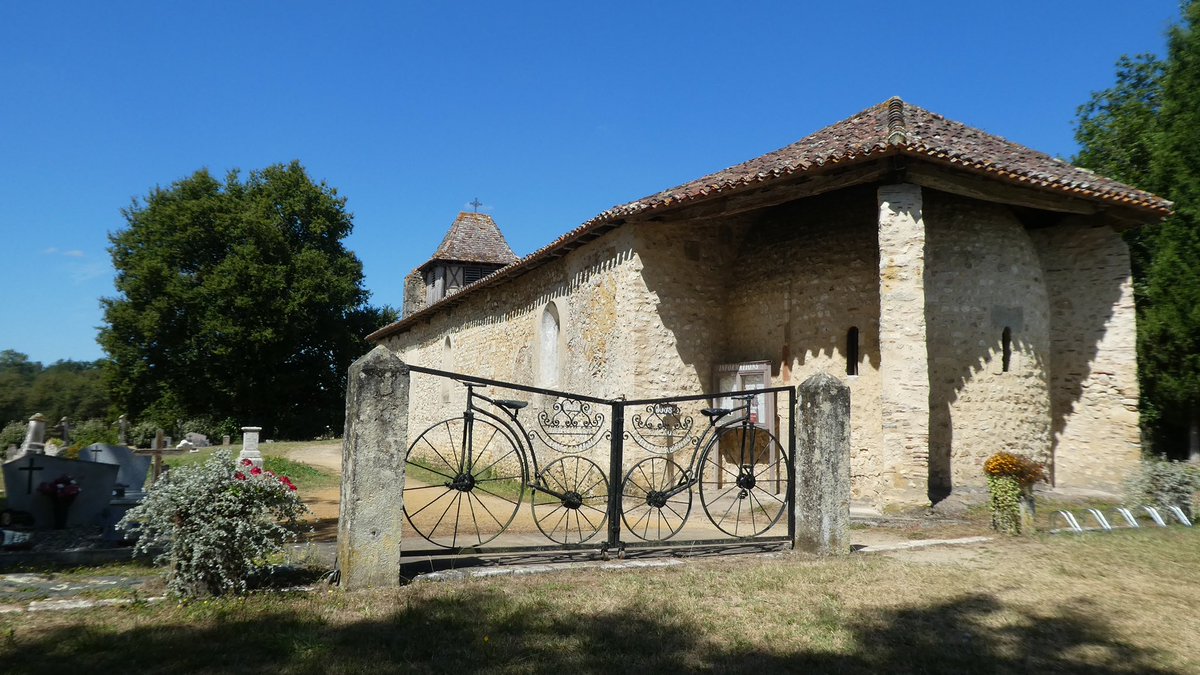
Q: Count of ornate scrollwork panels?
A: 2